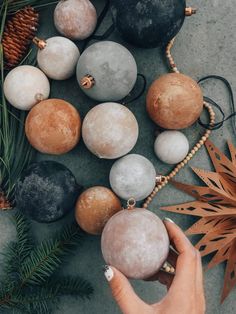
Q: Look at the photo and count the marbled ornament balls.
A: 13